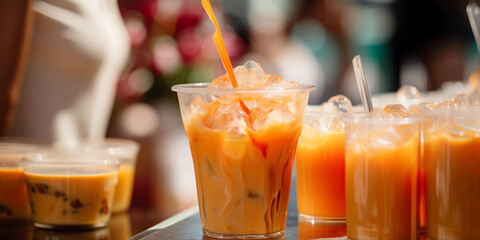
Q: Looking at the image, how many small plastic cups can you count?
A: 3